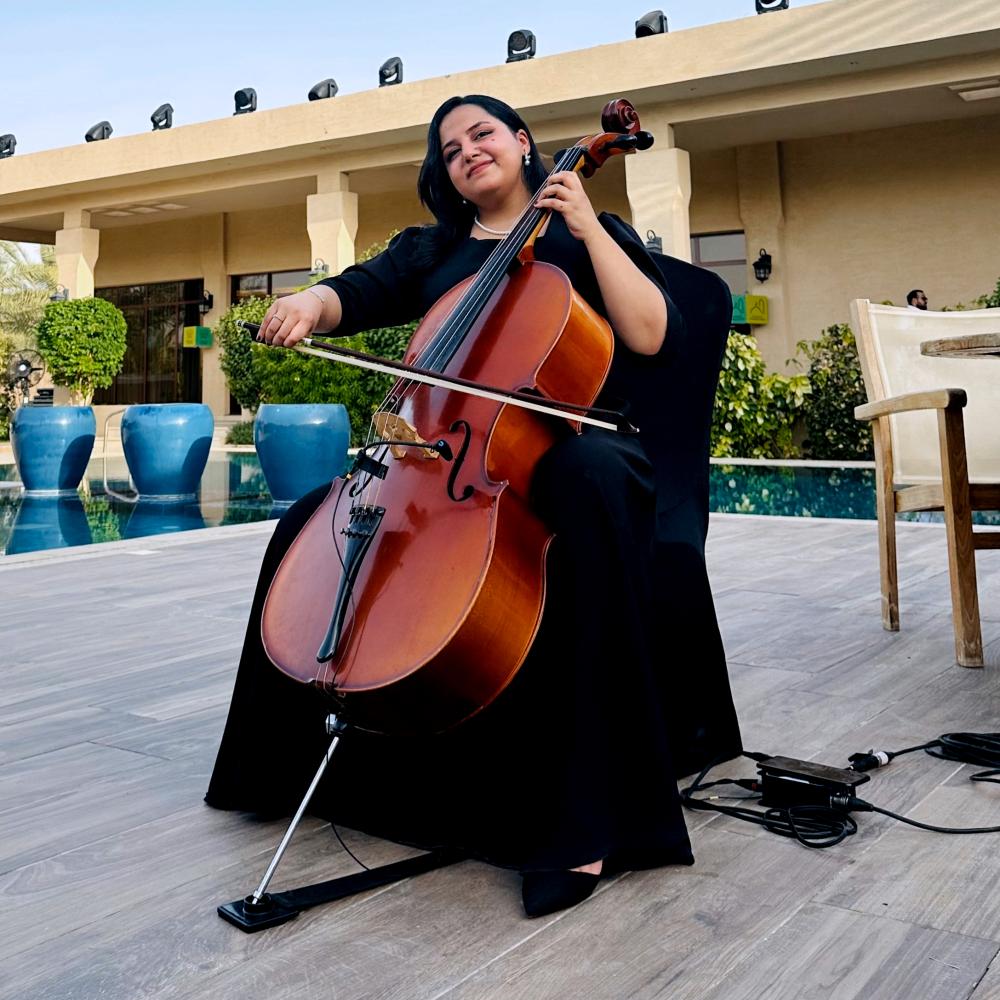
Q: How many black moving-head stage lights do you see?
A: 9